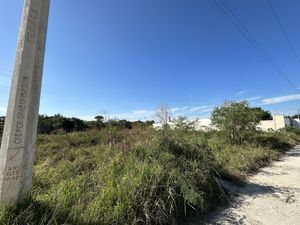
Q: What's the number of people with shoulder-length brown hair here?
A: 0